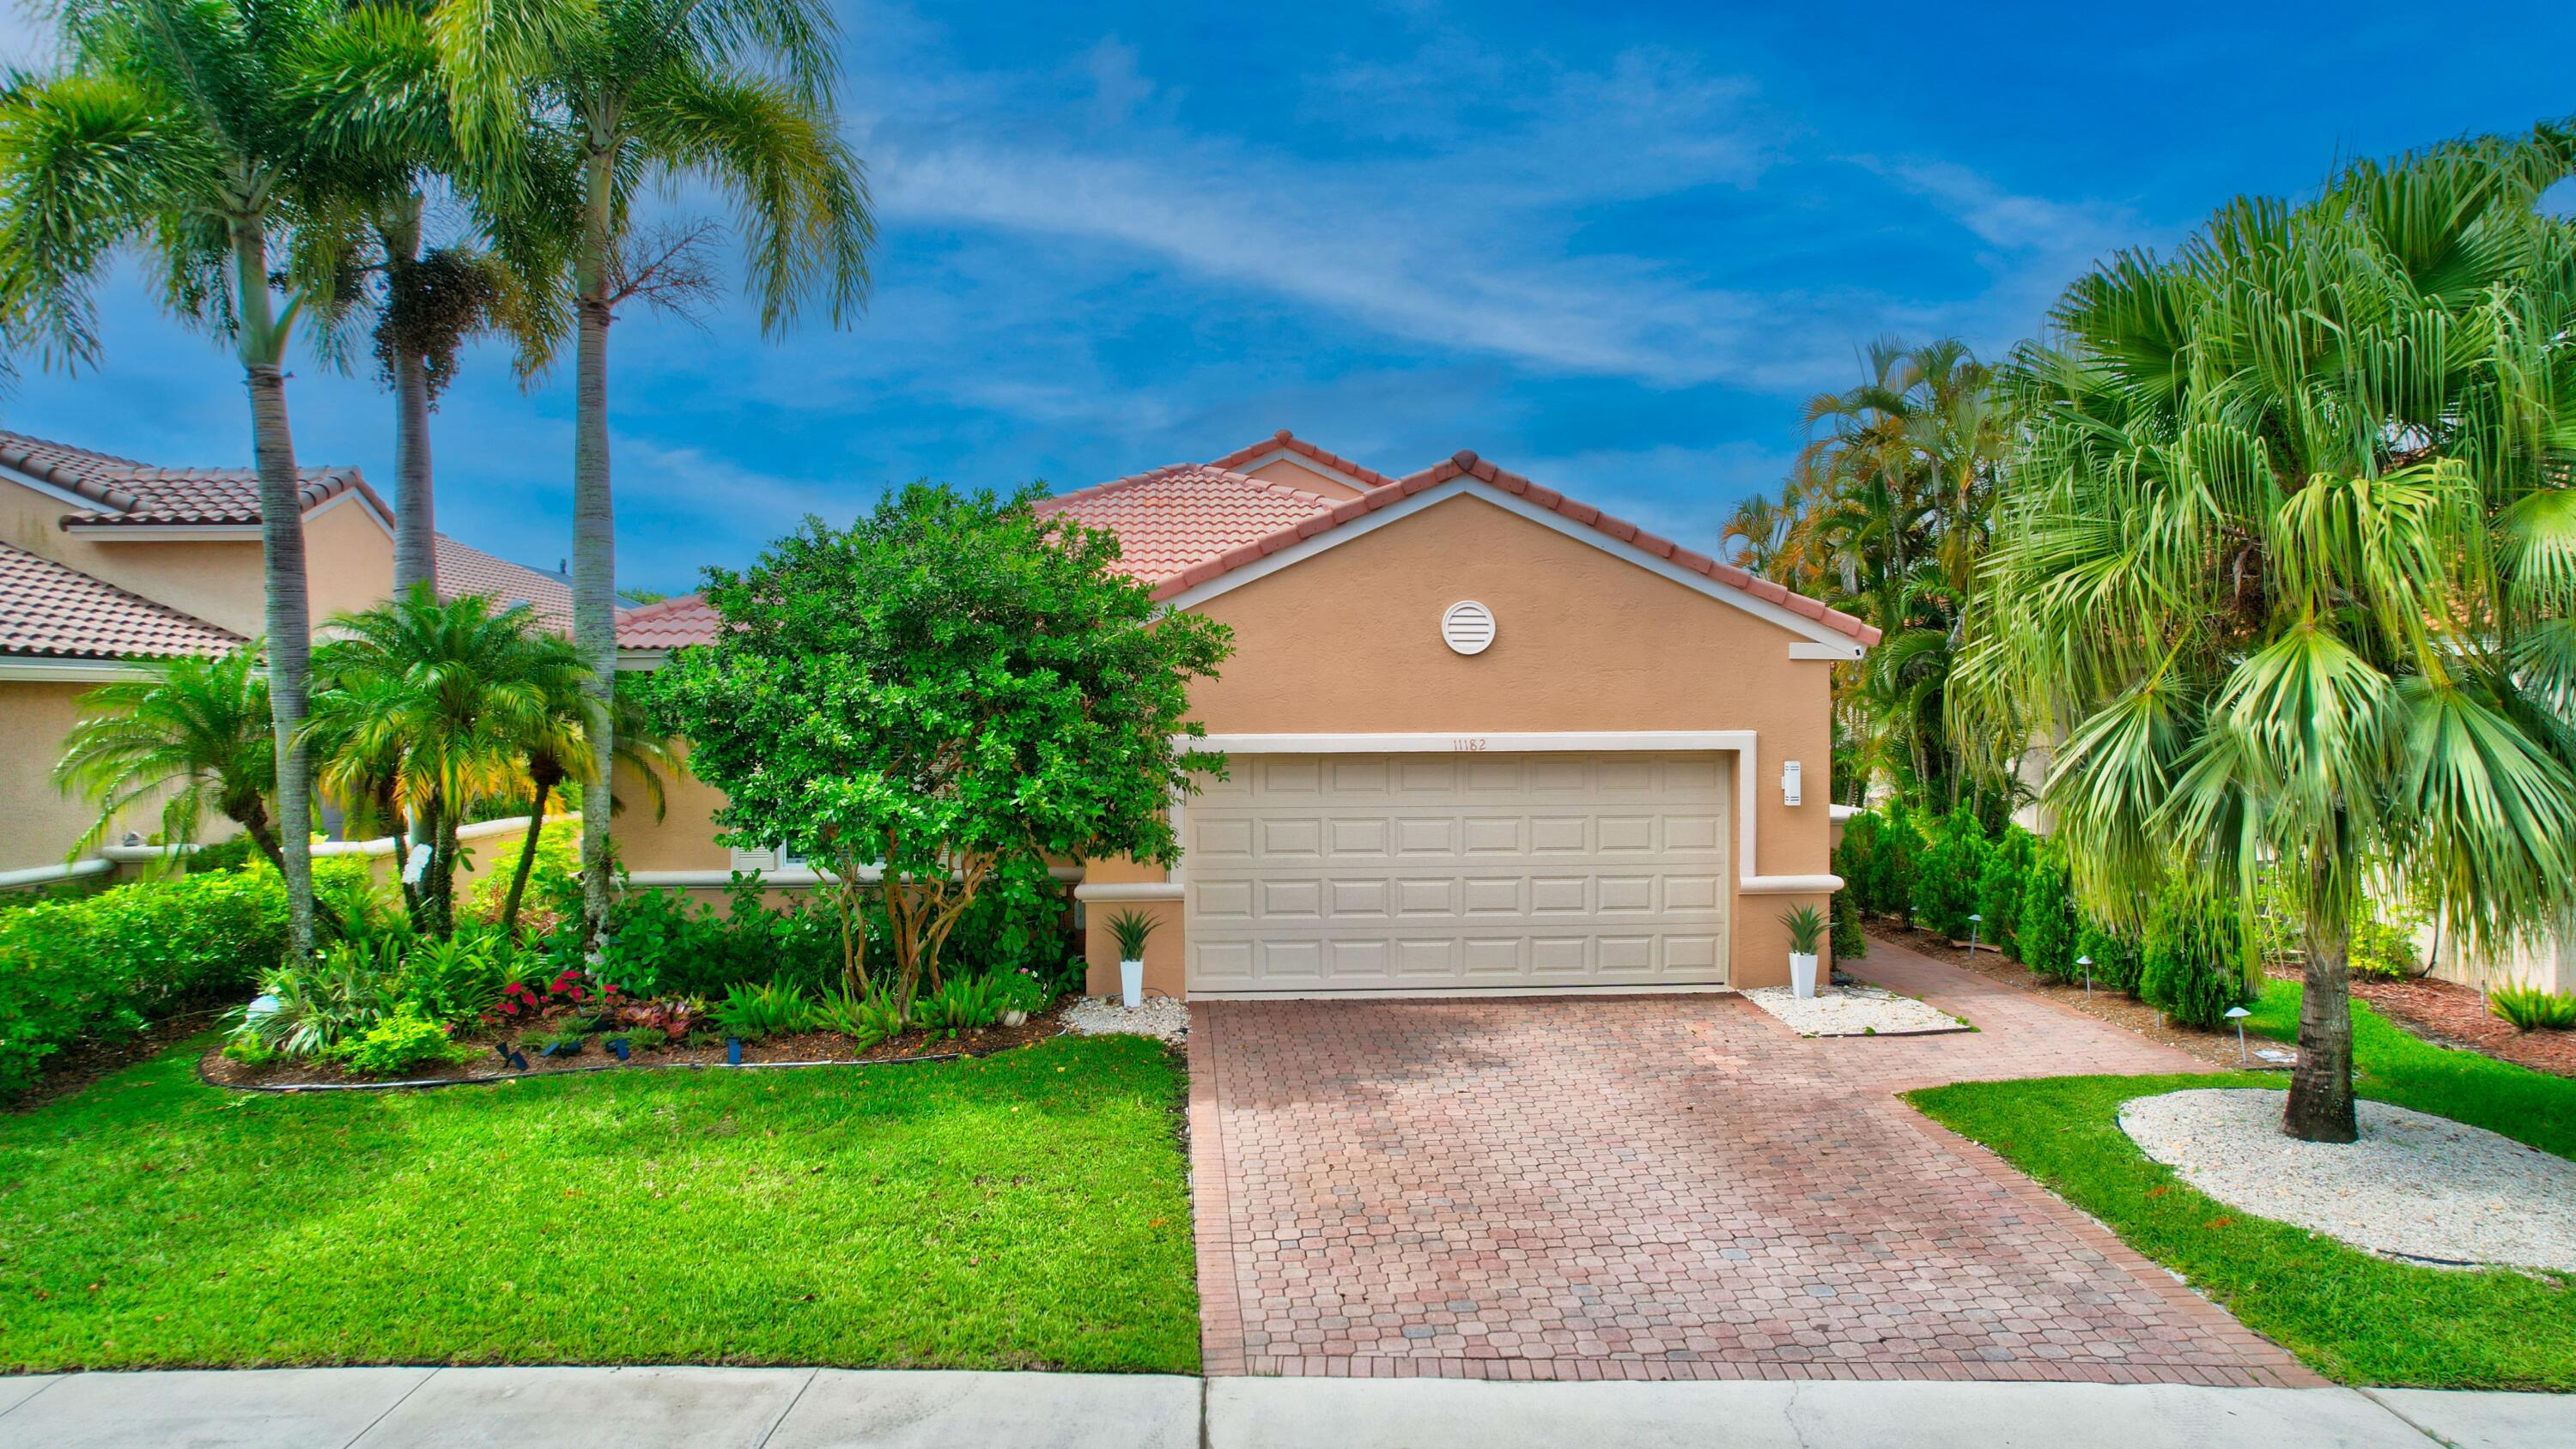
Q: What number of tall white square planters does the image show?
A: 2